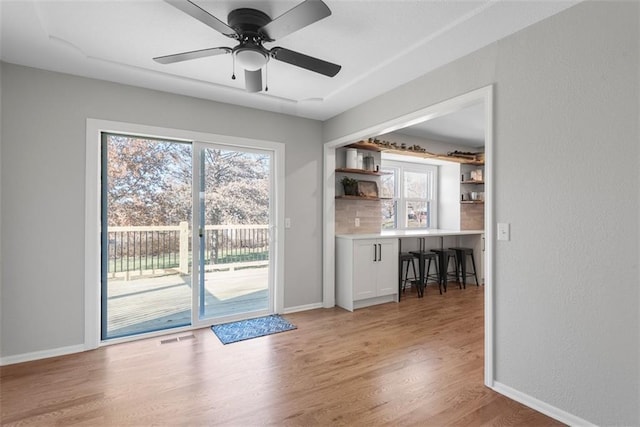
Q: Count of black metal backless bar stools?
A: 4